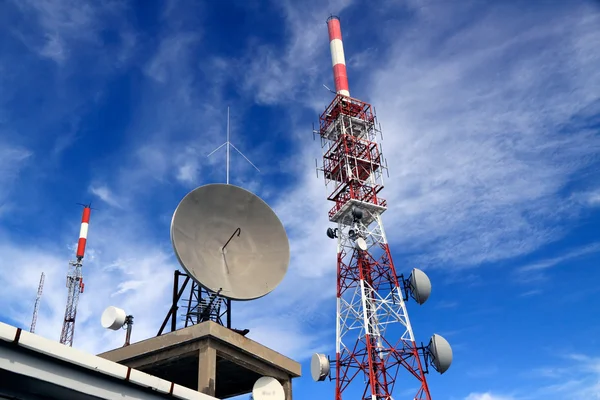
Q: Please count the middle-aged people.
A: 0